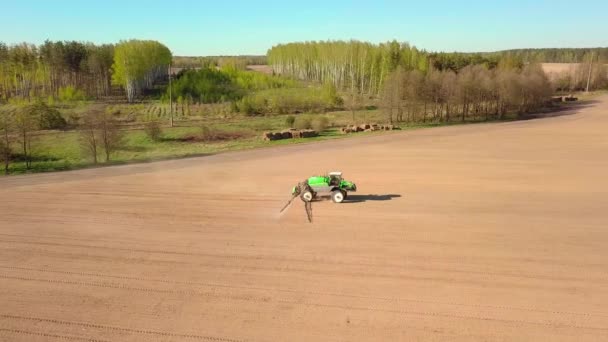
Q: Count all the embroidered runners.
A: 0